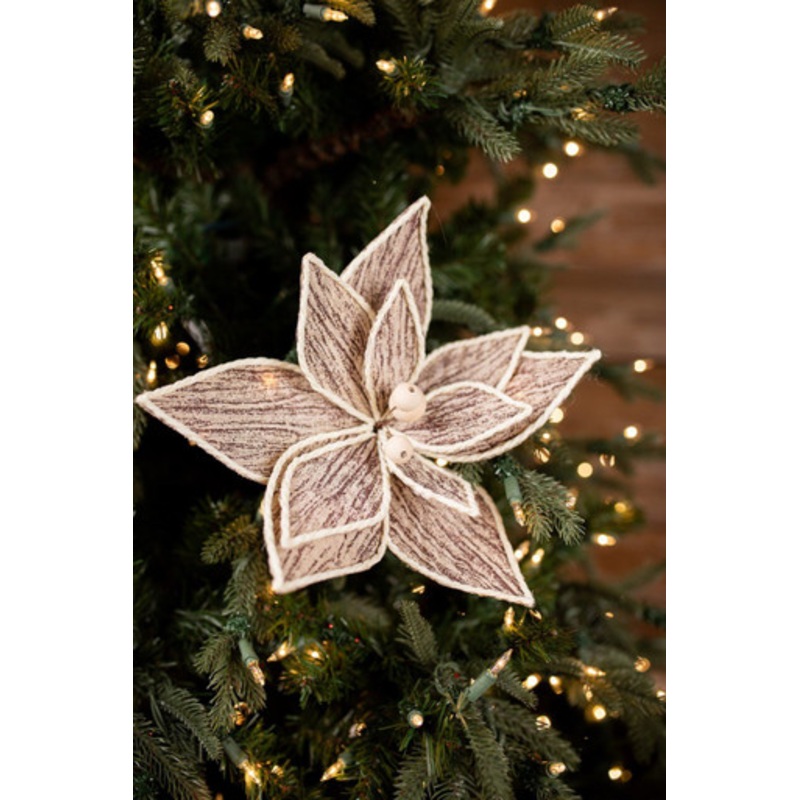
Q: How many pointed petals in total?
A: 11